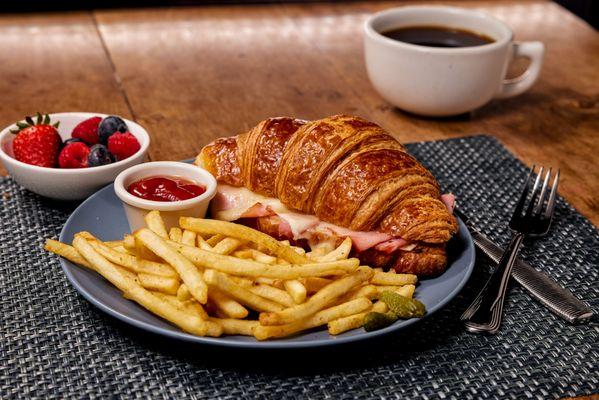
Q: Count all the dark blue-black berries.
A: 3